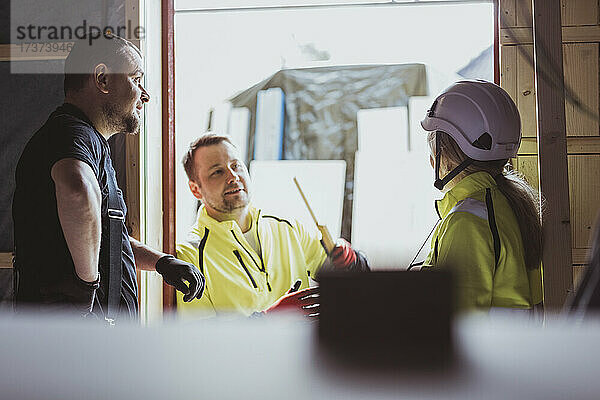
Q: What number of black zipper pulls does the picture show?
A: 1